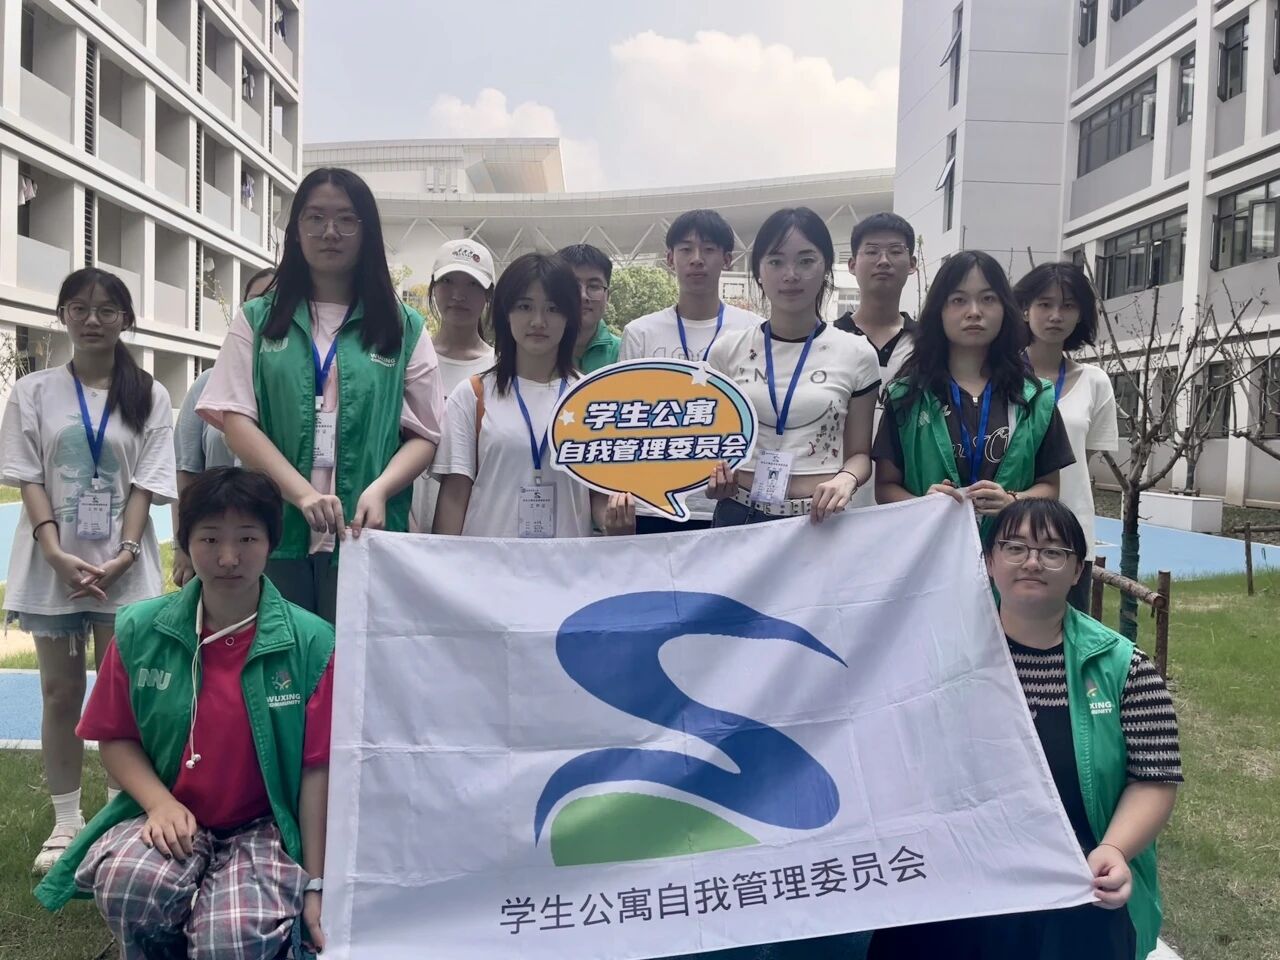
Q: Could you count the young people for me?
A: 13